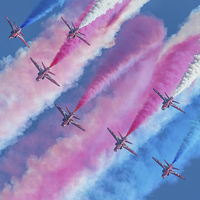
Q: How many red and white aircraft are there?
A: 7